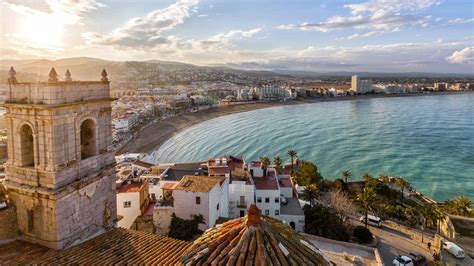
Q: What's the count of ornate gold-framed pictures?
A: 0